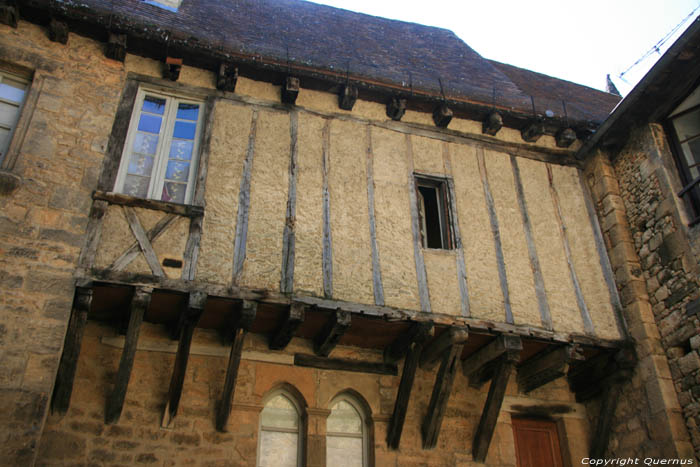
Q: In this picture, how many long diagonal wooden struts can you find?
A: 8